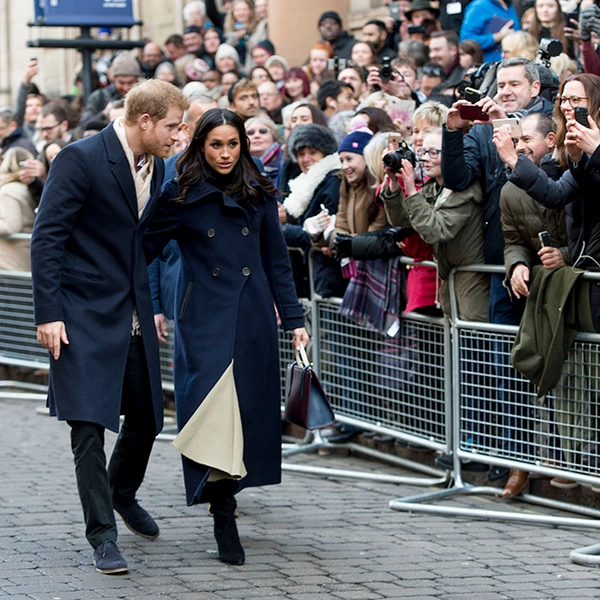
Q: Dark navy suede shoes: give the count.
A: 2